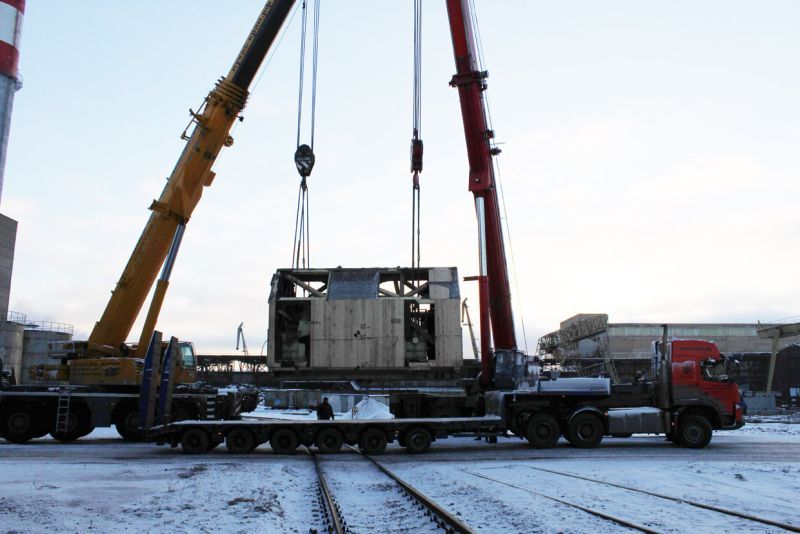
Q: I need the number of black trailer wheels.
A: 6